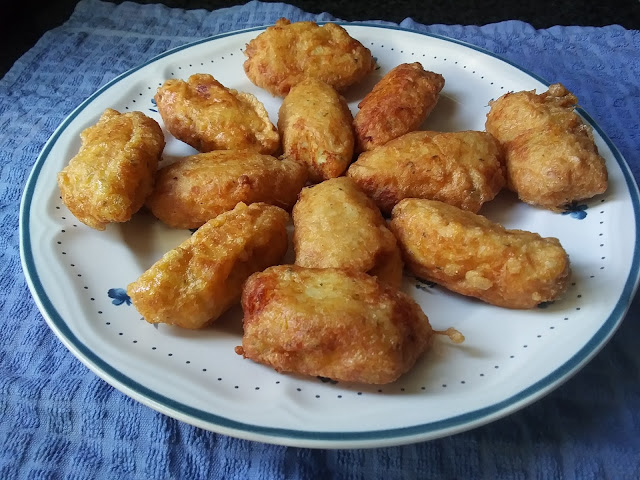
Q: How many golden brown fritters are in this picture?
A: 12